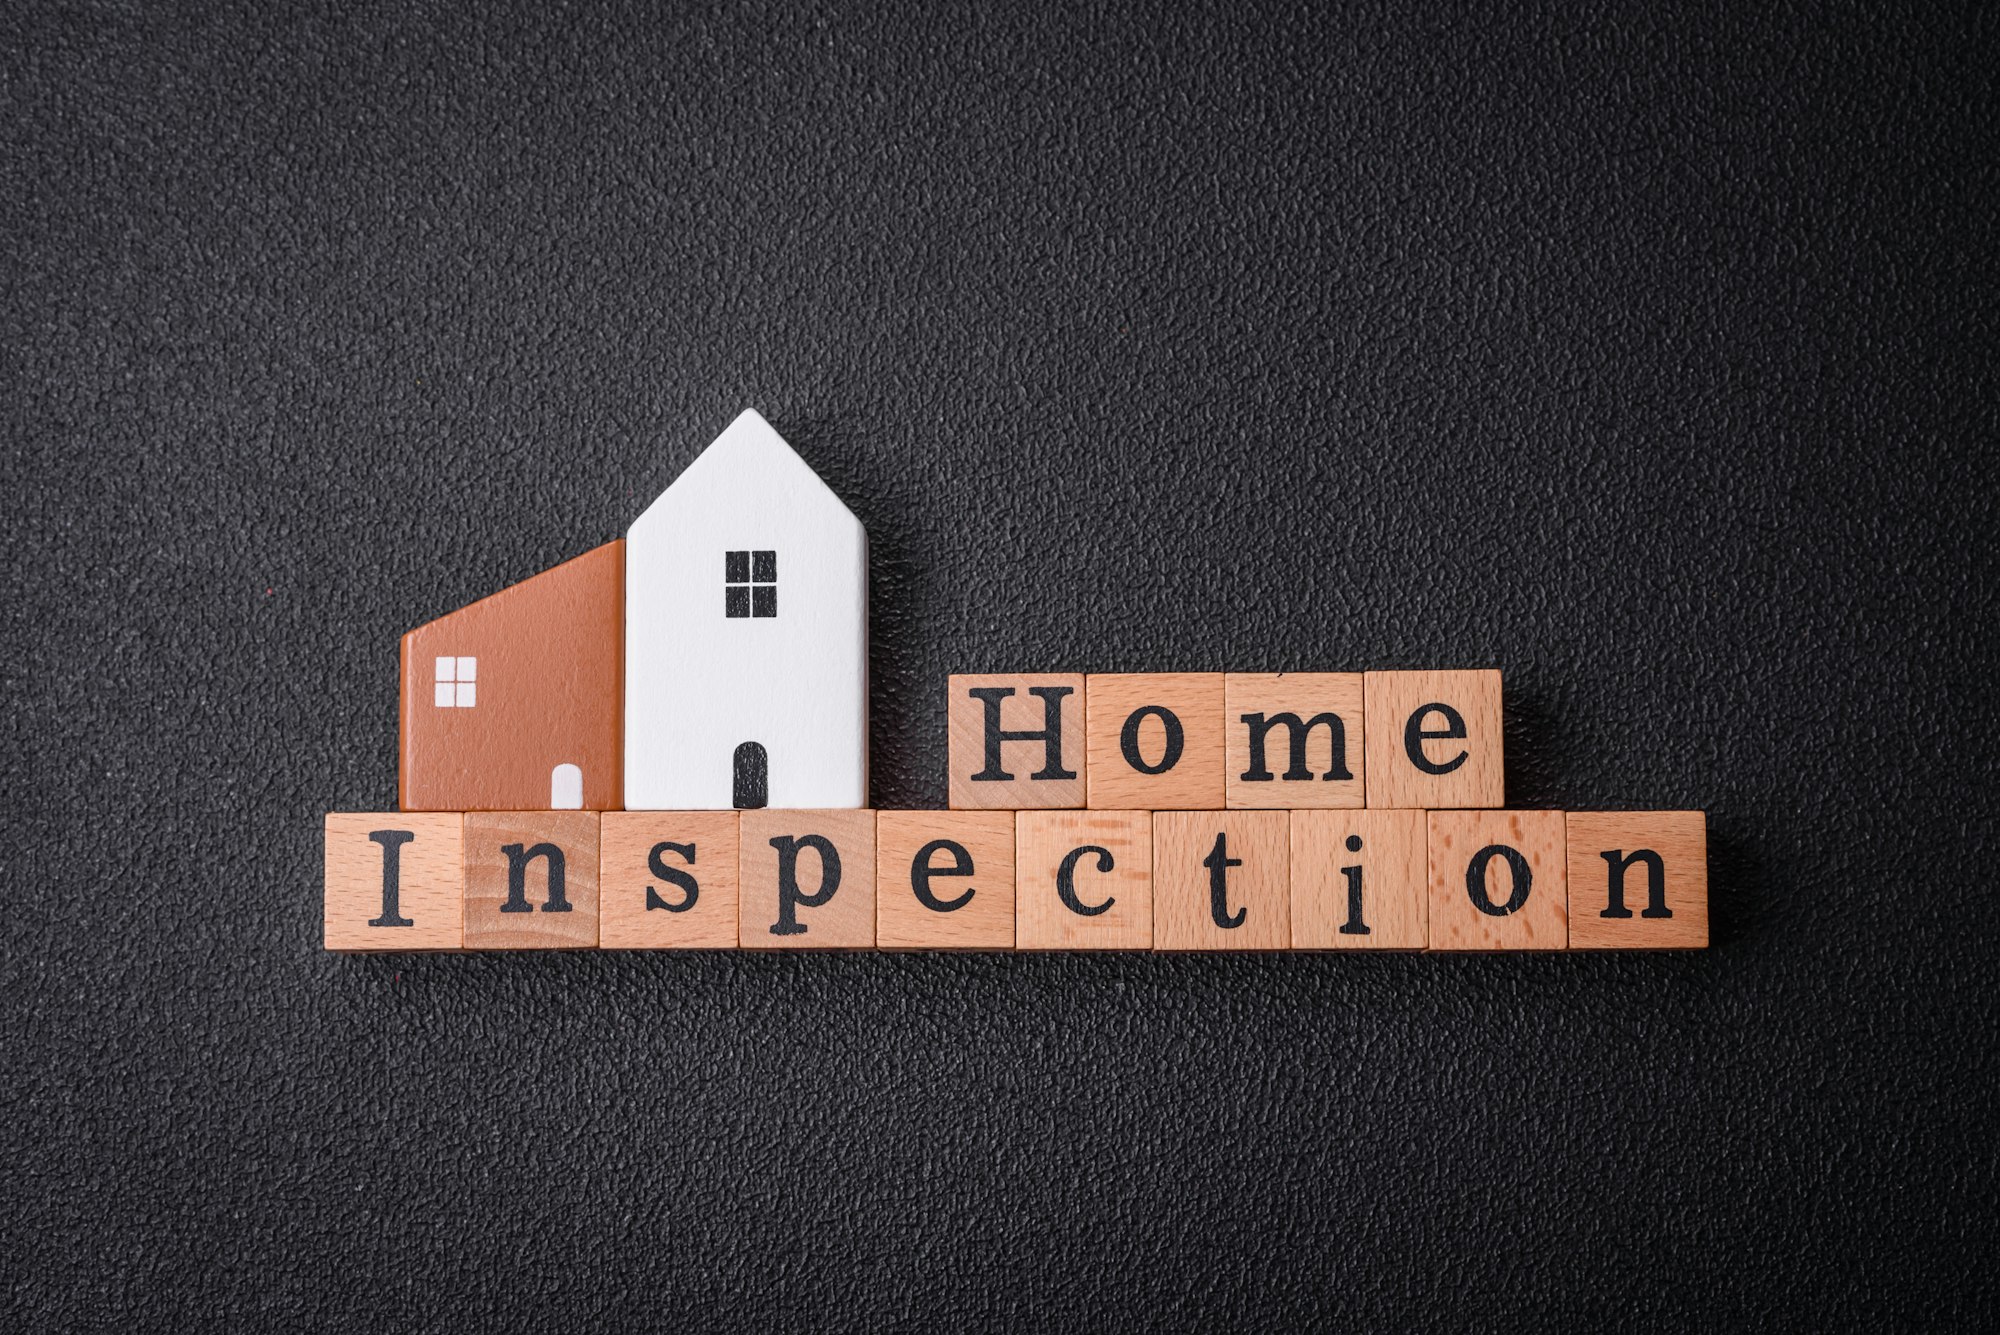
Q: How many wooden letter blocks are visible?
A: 14